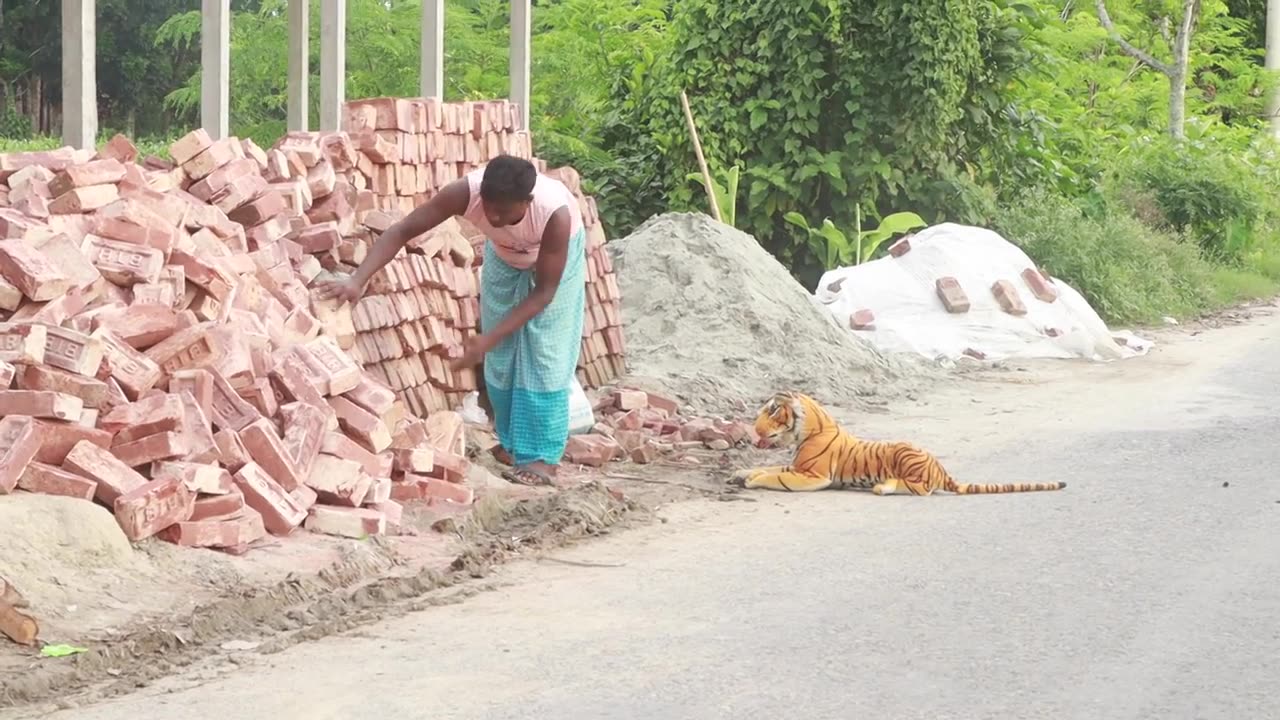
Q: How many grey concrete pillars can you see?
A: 6